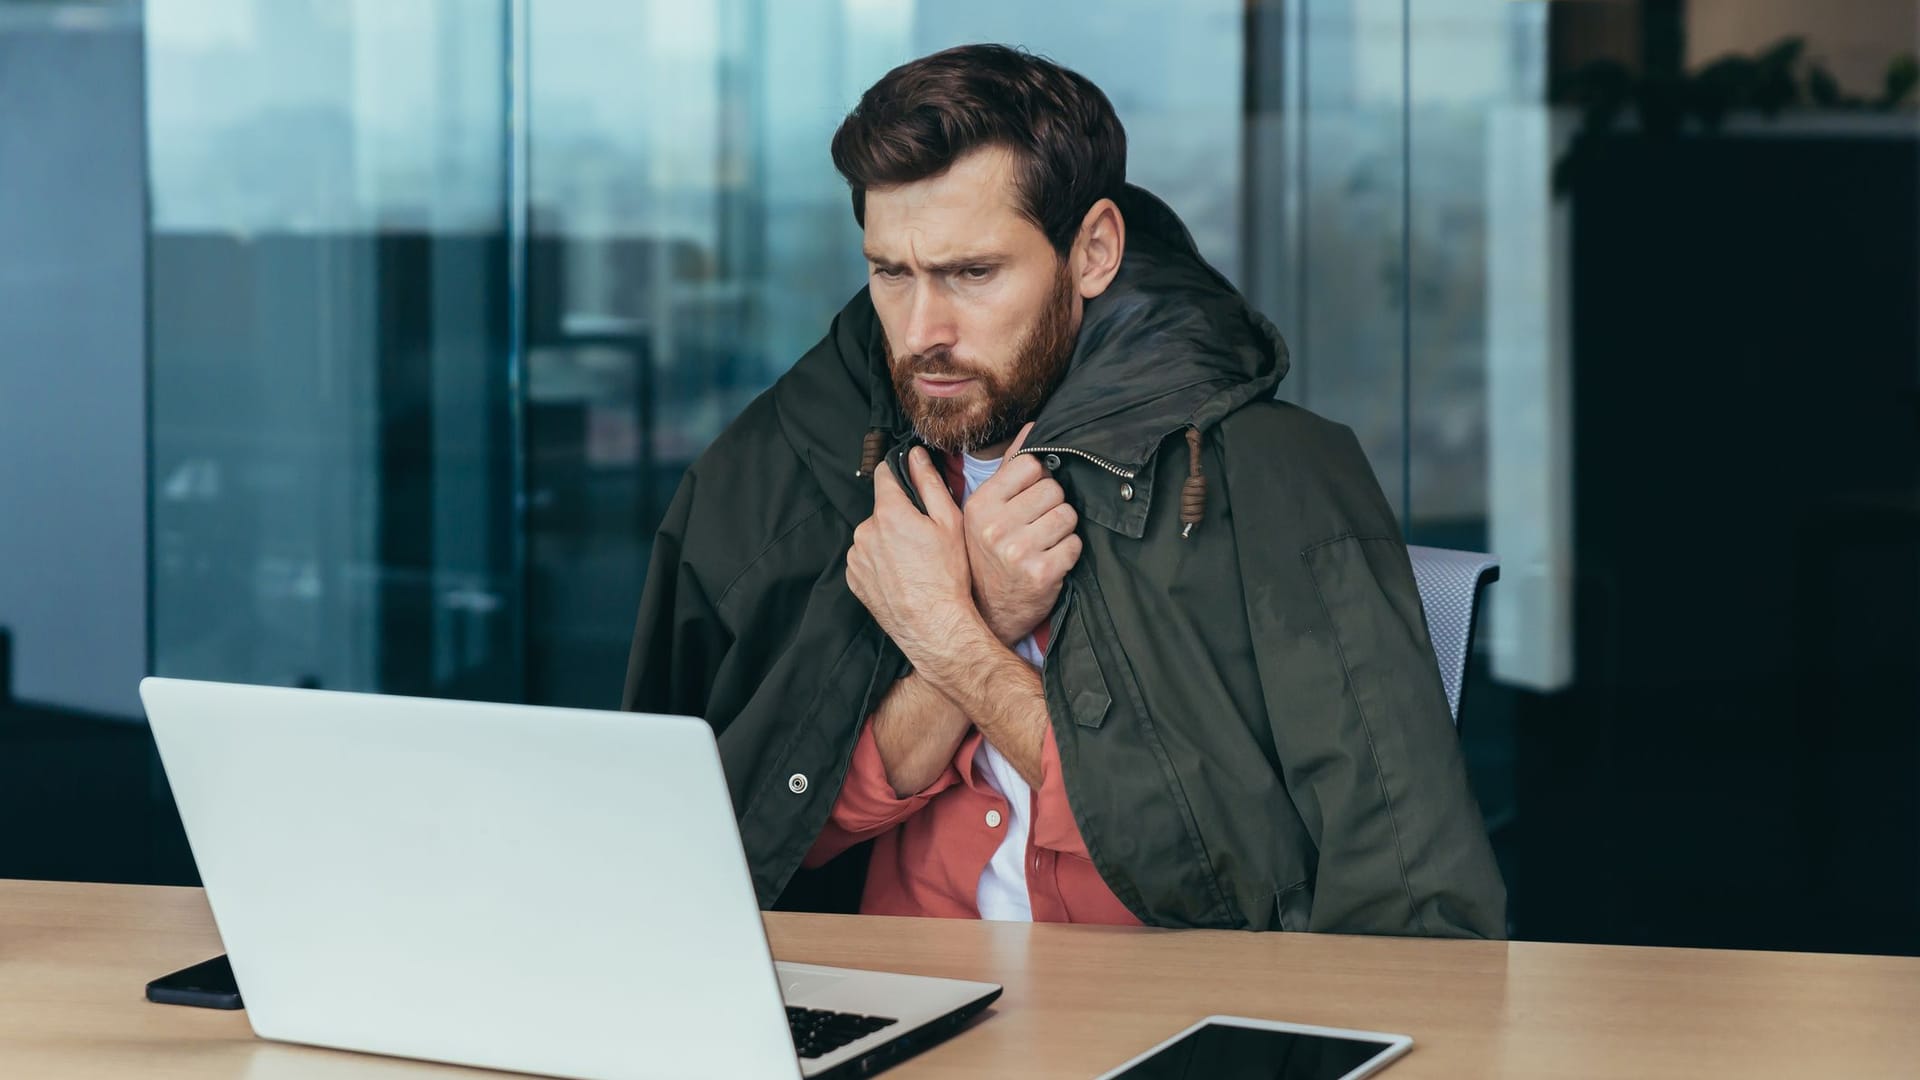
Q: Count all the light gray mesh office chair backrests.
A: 1